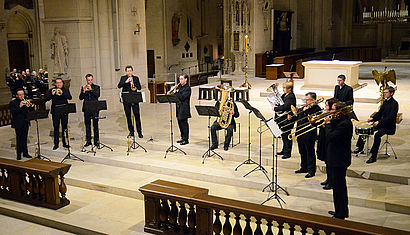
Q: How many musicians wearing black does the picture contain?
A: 12